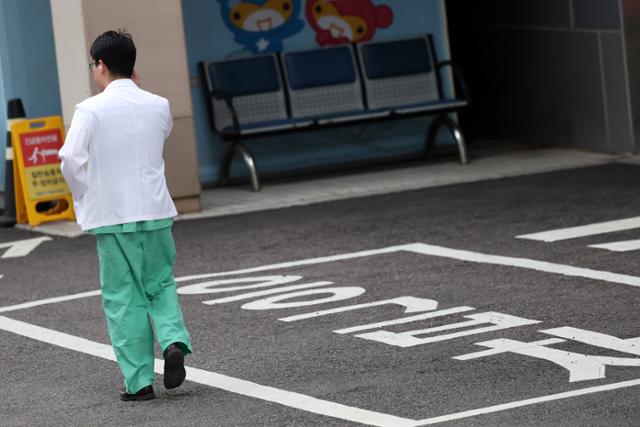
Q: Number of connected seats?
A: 3